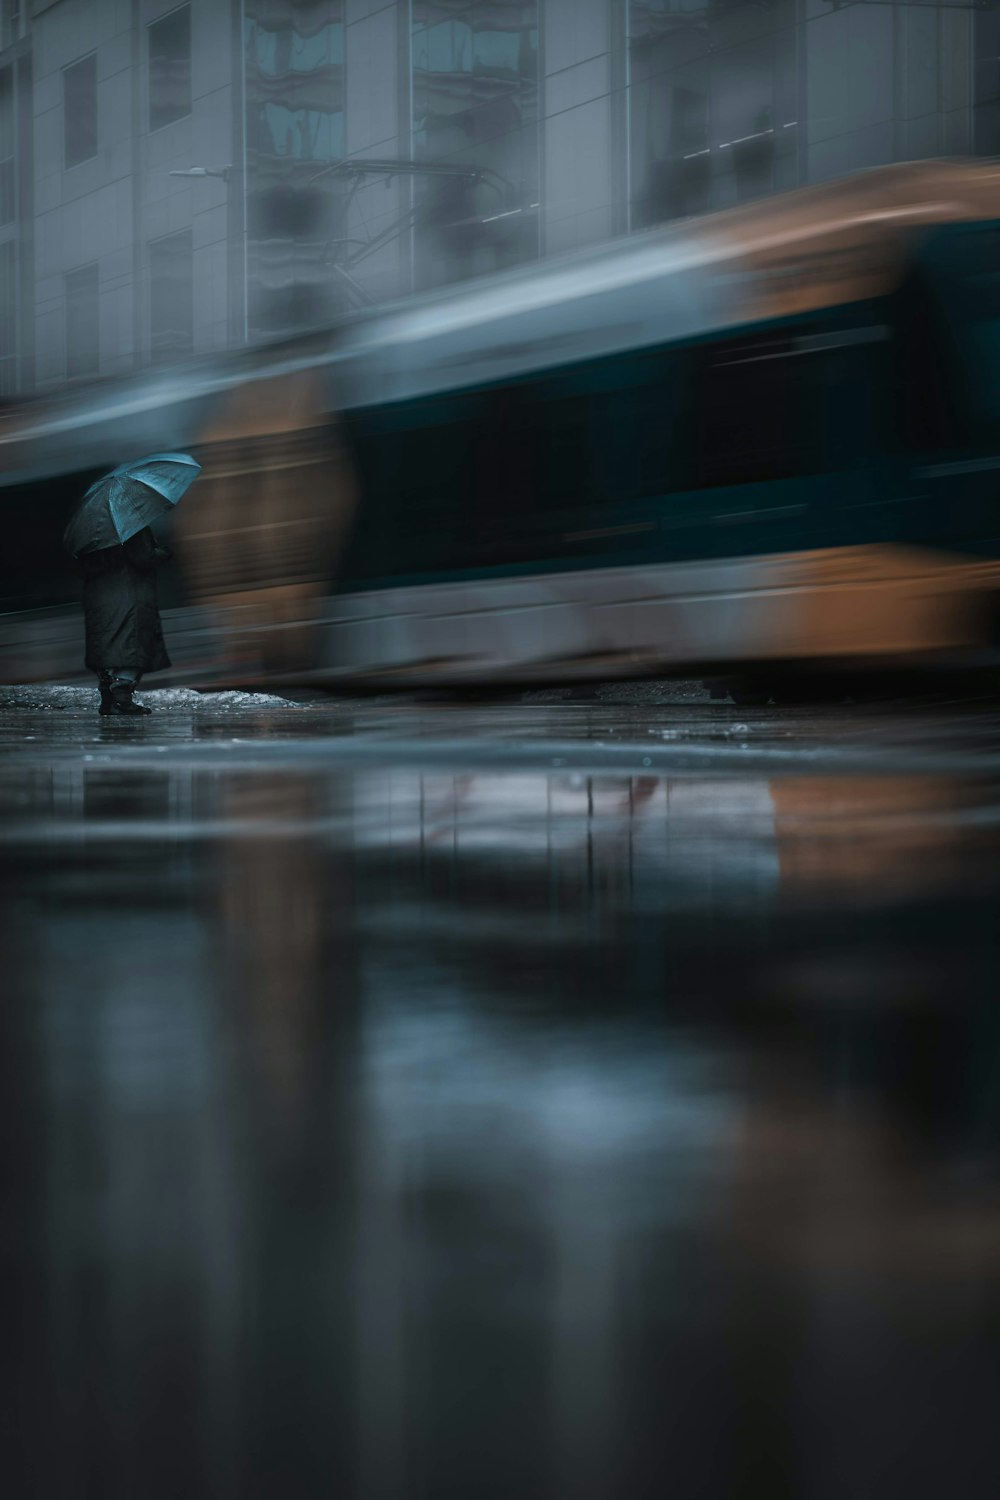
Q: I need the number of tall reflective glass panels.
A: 3